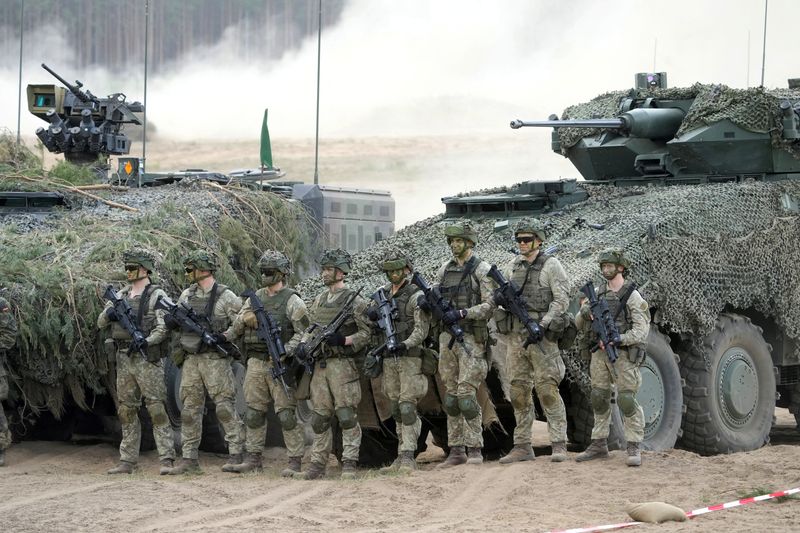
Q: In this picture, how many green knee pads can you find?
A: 10